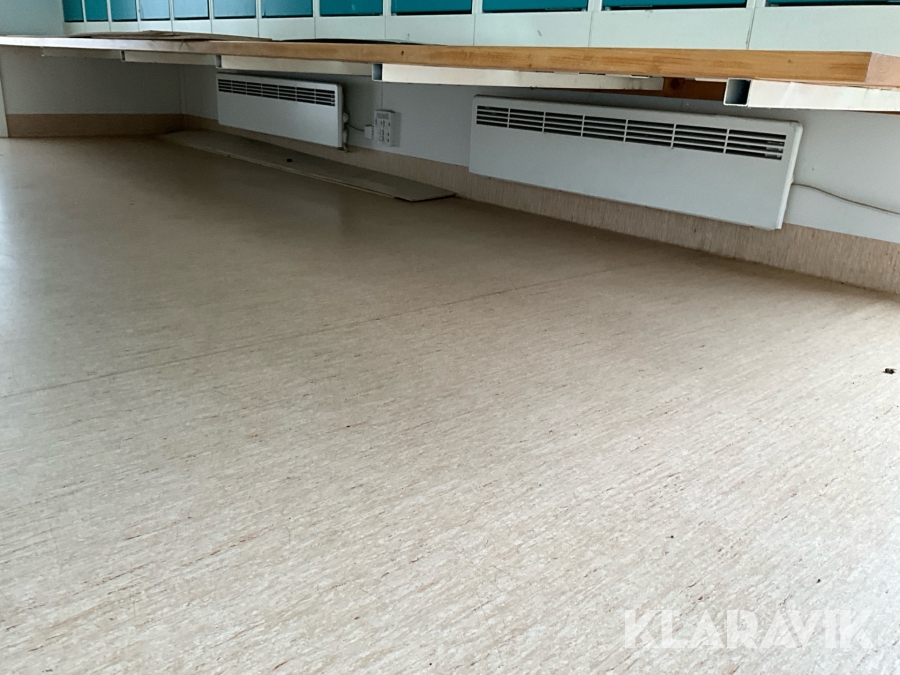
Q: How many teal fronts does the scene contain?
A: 12